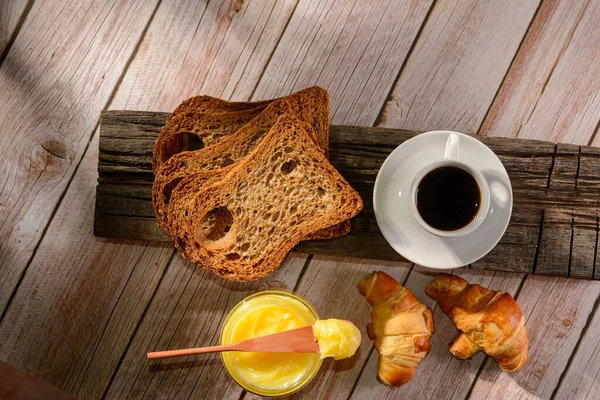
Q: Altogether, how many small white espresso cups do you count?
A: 1